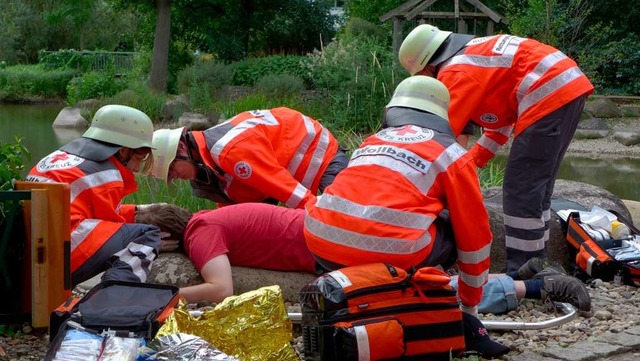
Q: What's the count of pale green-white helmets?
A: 4